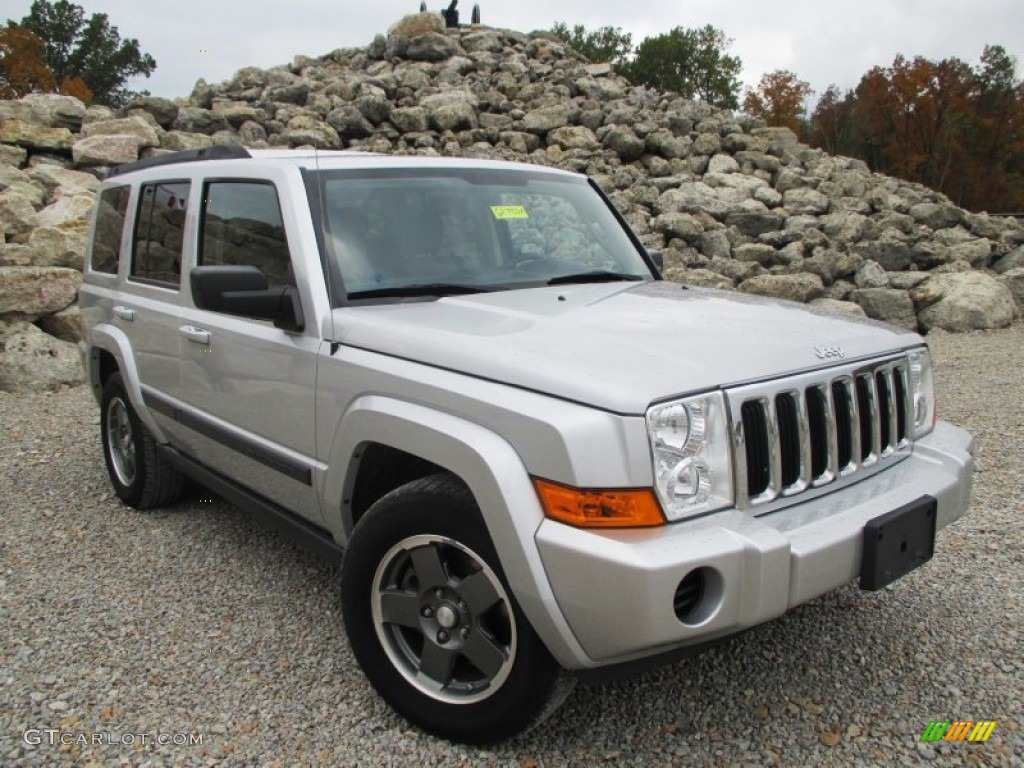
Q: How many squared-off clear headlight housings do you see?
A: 2